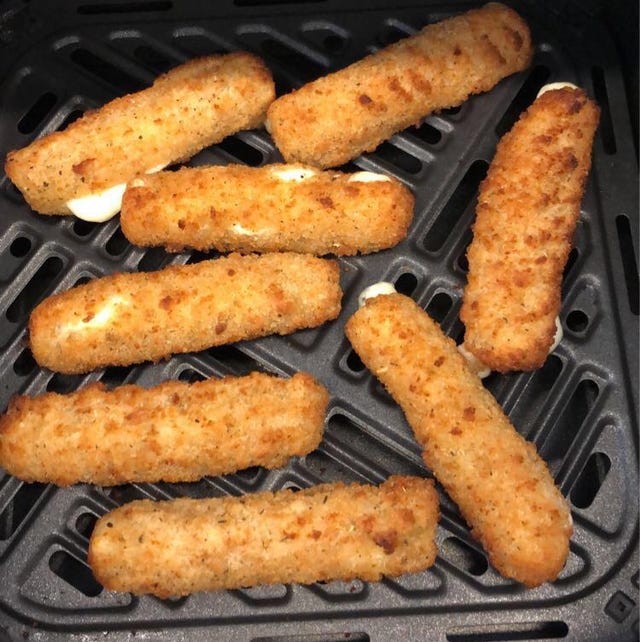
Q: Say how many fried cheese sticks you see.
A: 8